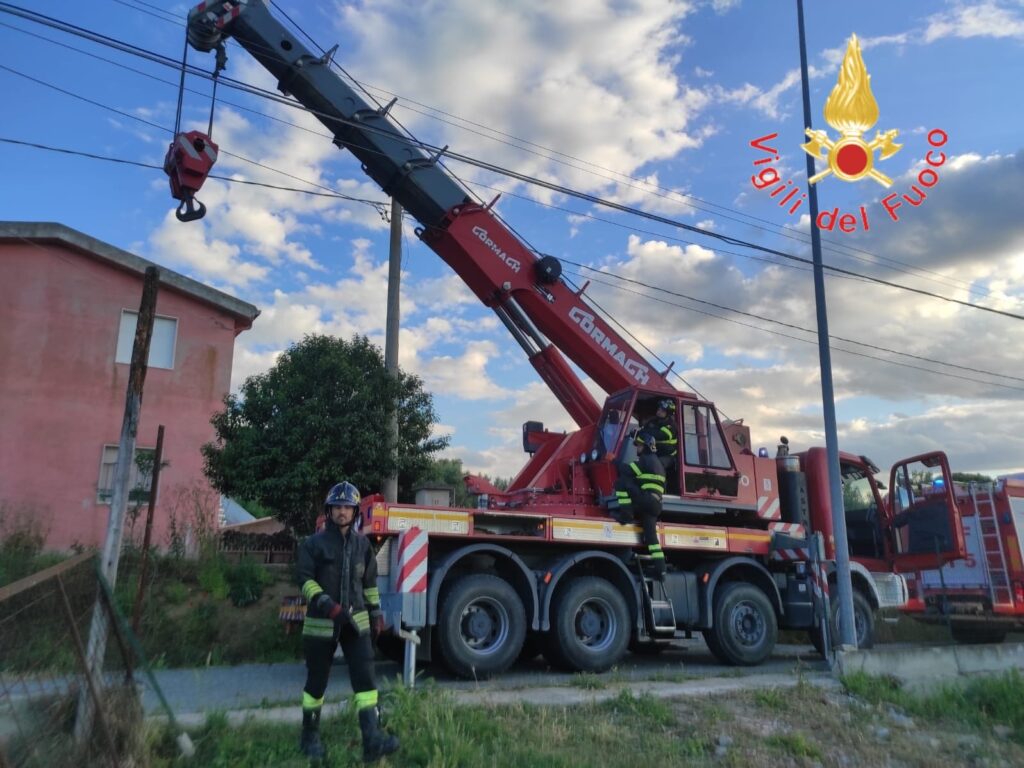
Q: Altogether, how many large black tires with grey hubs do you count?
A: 4